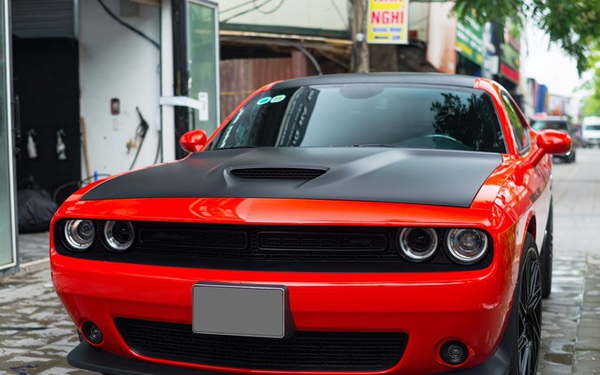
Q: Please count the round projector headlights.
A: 4